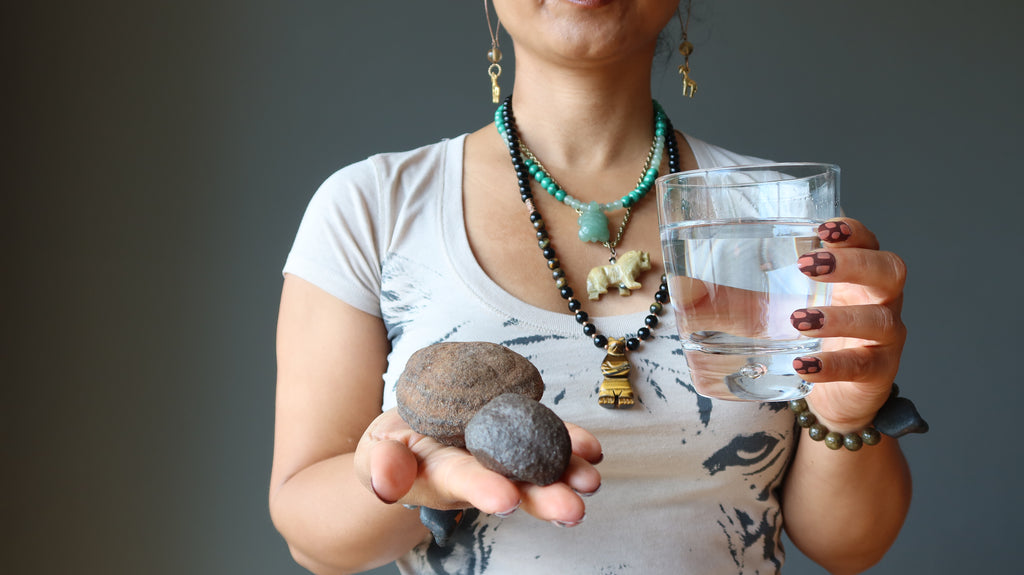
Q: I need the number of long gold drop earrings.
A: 2